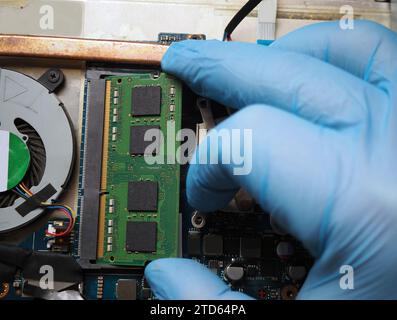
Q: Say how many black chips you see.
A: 4